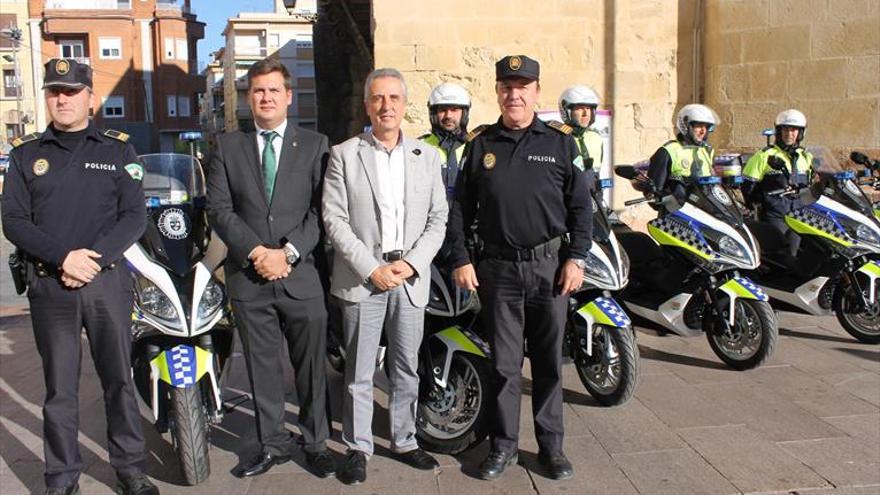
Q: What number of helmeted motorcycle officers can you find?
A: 4